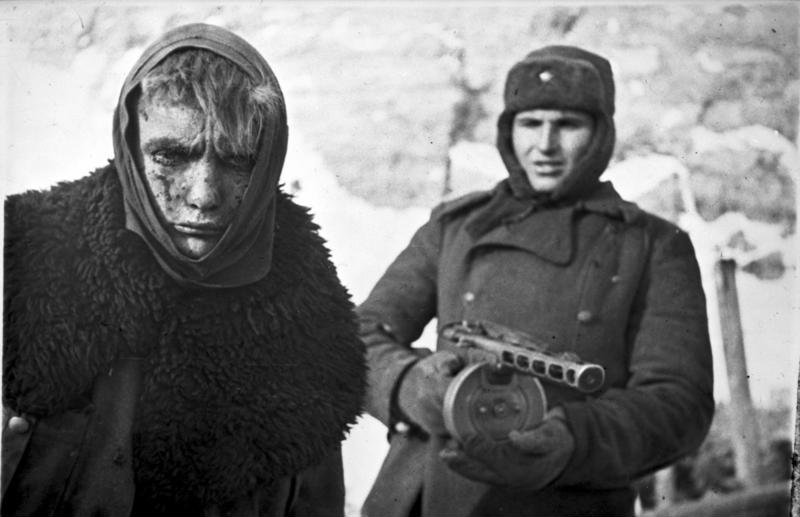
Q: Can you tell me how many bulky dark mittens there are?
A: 2